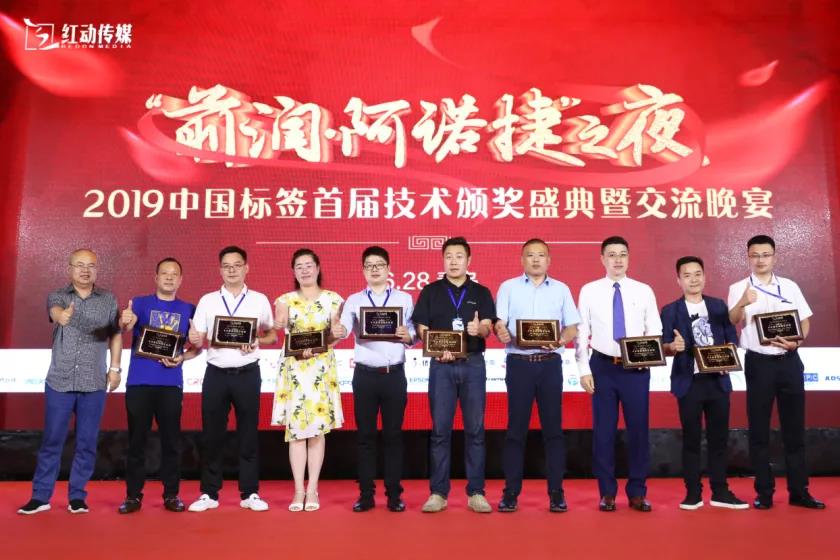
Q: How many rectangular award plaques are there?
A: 9